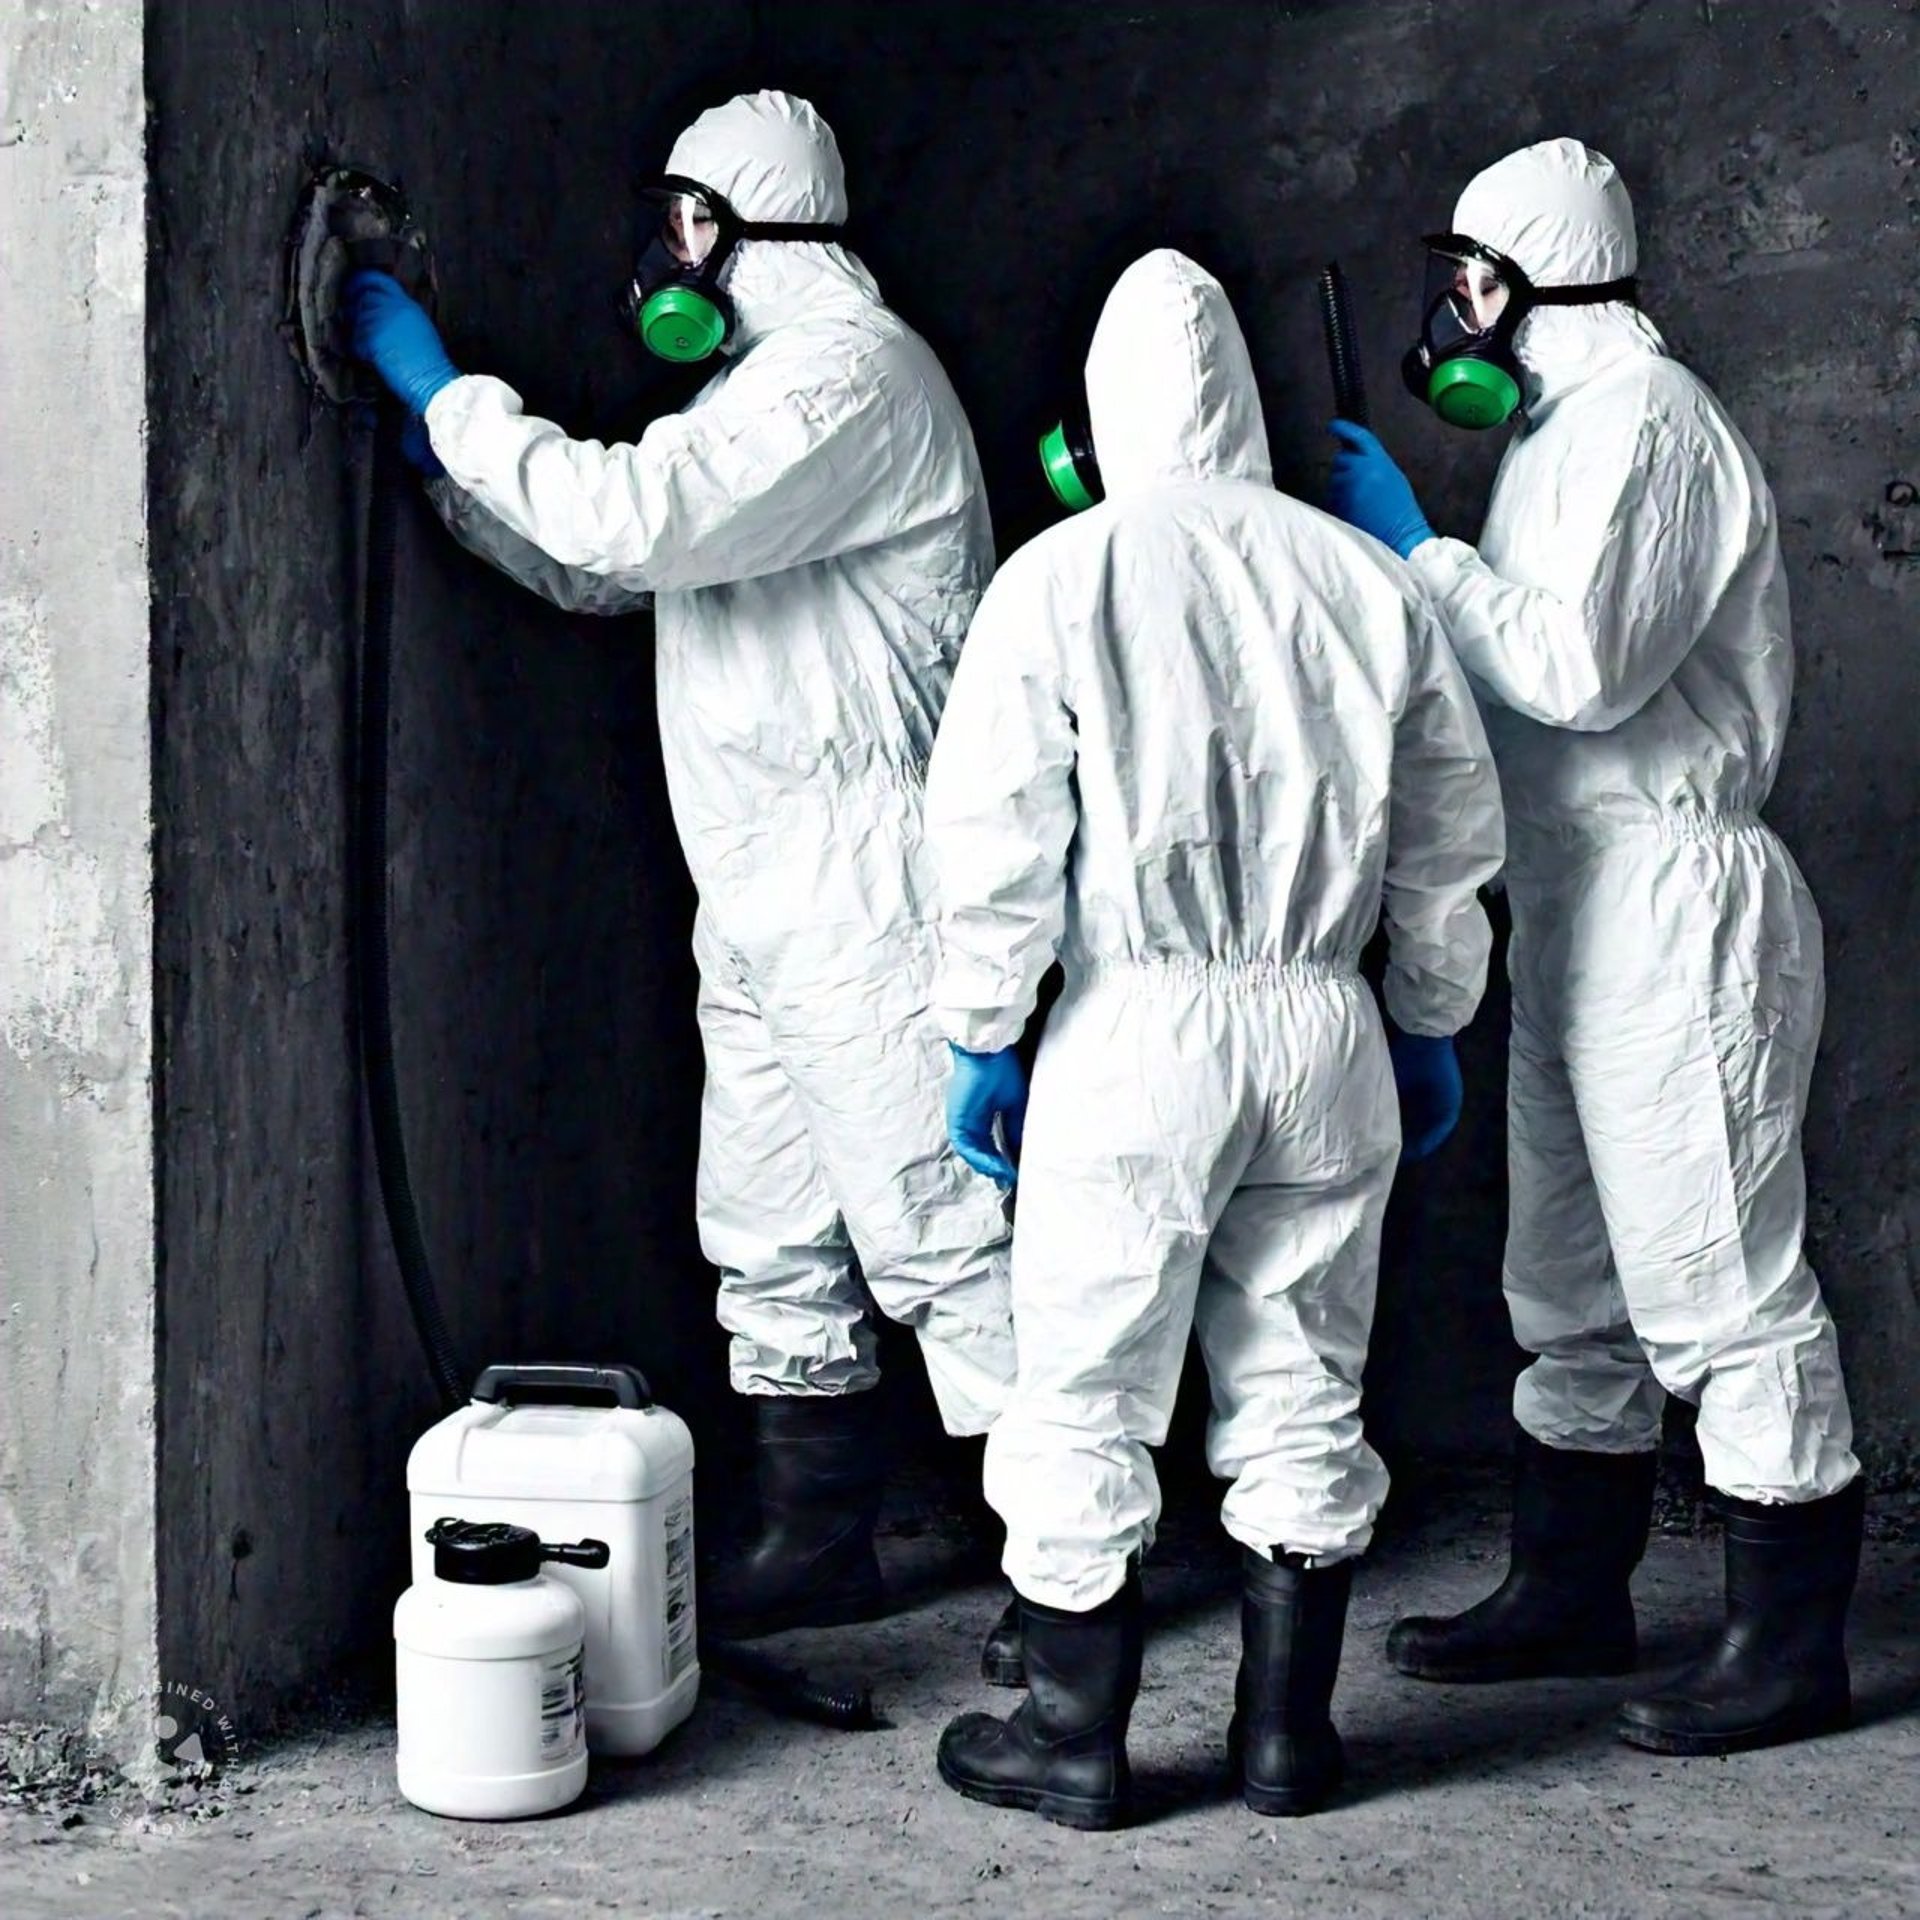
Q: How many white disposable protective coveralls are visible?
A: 3